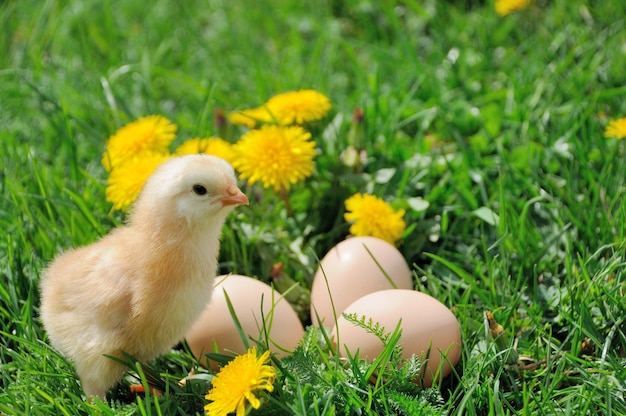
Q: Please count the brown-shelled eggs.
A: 3